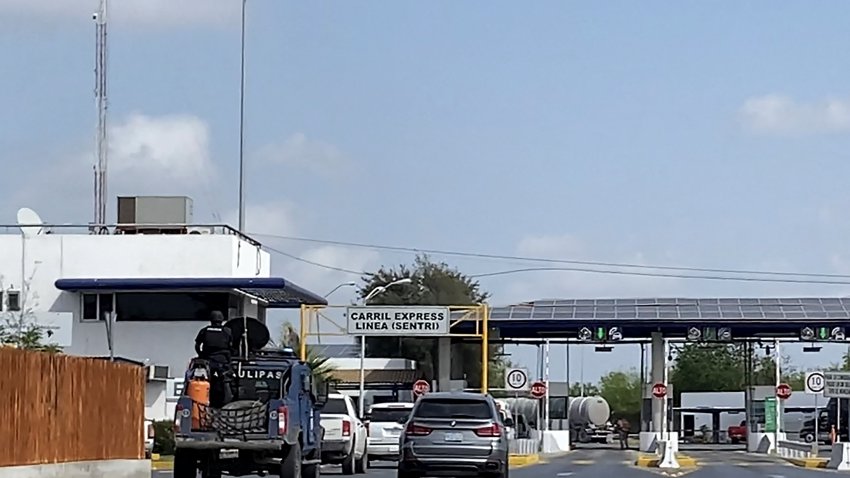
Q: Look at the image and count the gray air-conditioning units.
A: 1